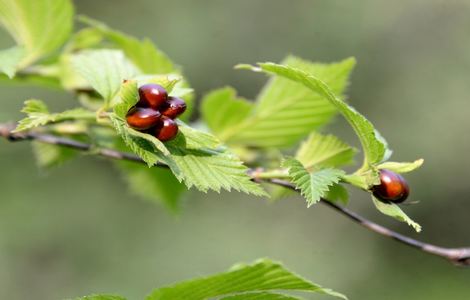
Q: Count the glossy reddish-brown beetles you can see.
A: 5